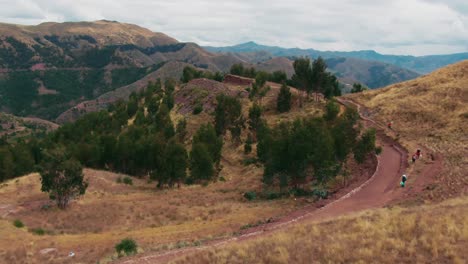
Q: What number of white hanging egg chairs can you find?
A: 0